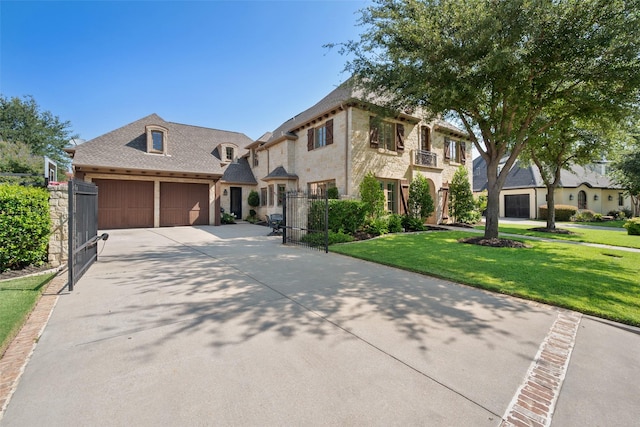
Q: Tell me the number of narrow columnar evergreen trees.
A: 3